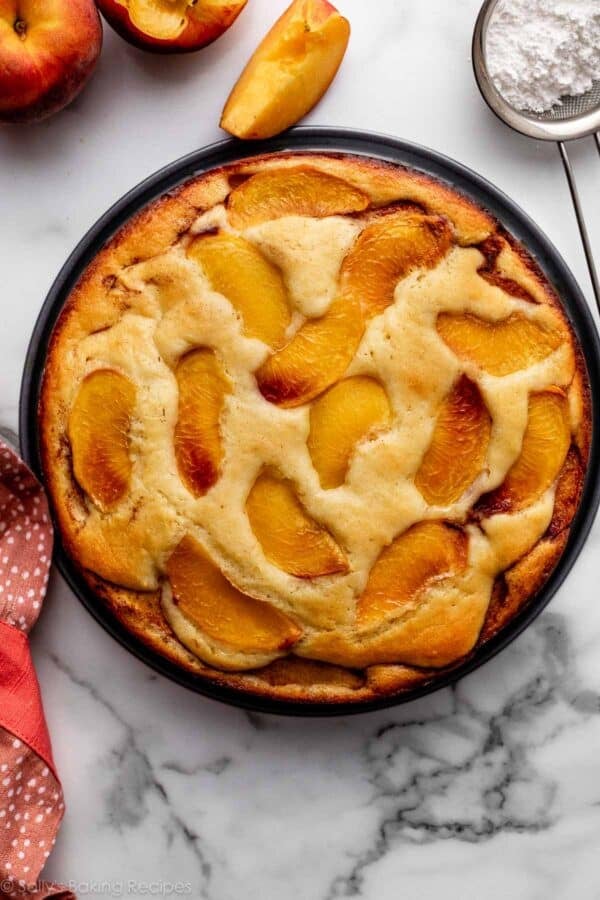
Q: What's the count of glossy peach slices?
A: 13